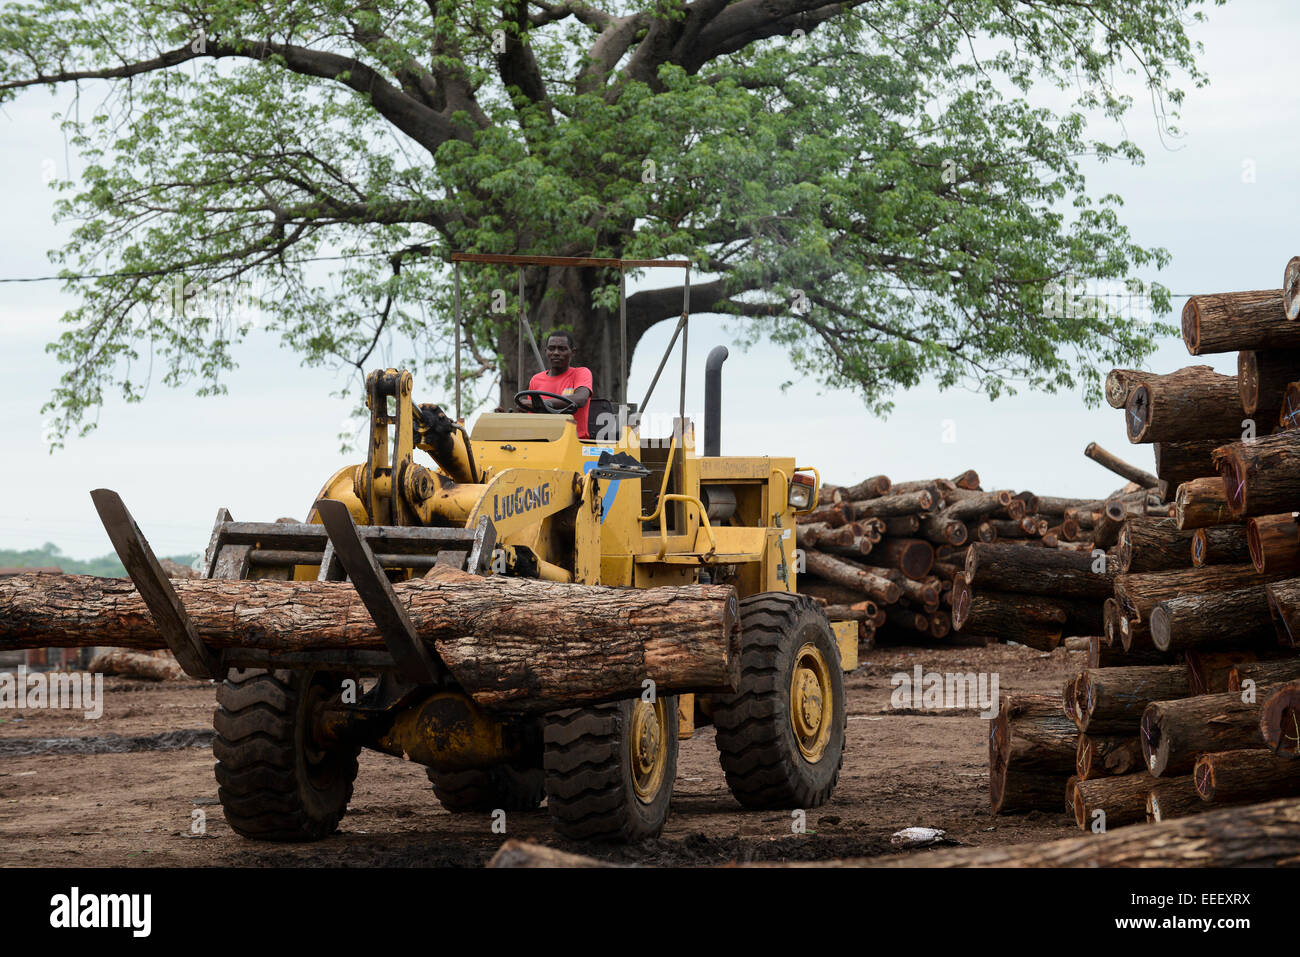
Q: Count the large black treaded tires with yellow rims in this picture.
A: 2